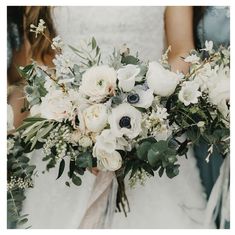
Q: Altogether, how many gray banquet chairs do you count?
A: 0